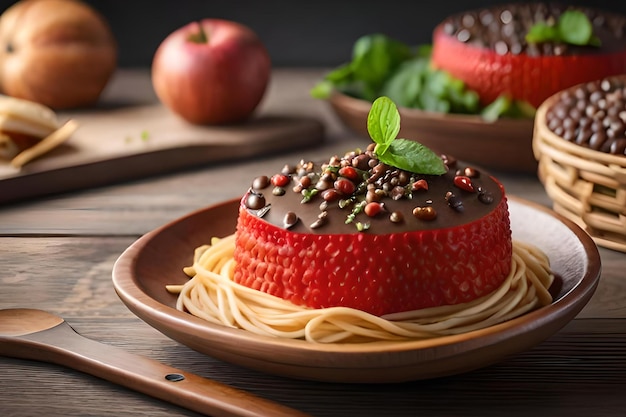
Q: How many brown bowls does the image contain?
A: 2